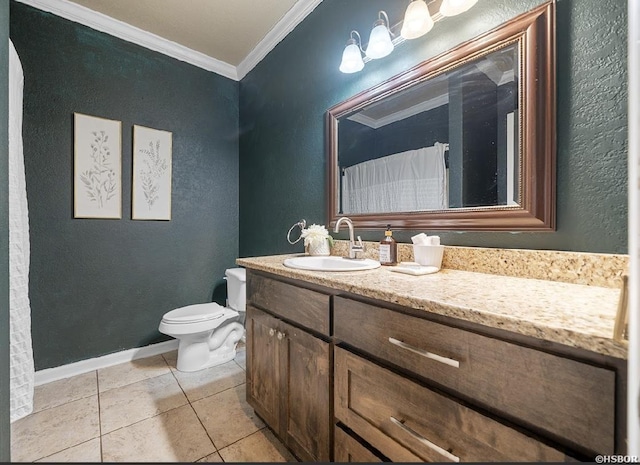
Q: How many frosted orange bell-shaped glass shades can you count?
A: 0